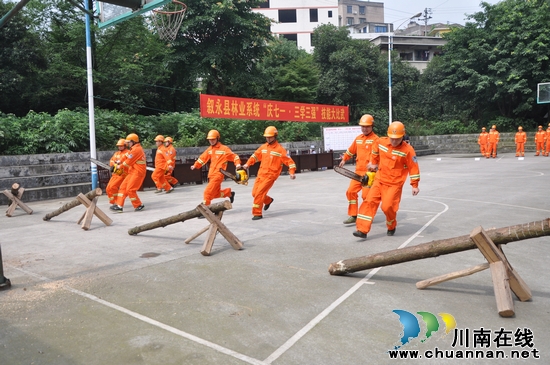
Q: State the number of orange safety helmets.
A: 13